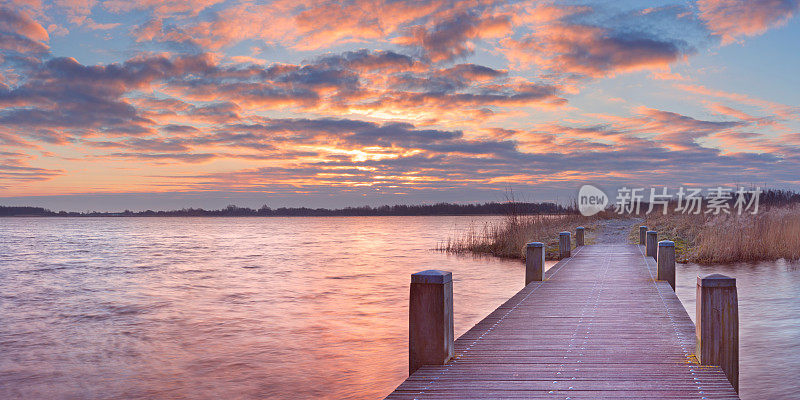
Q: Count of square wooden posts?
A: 8